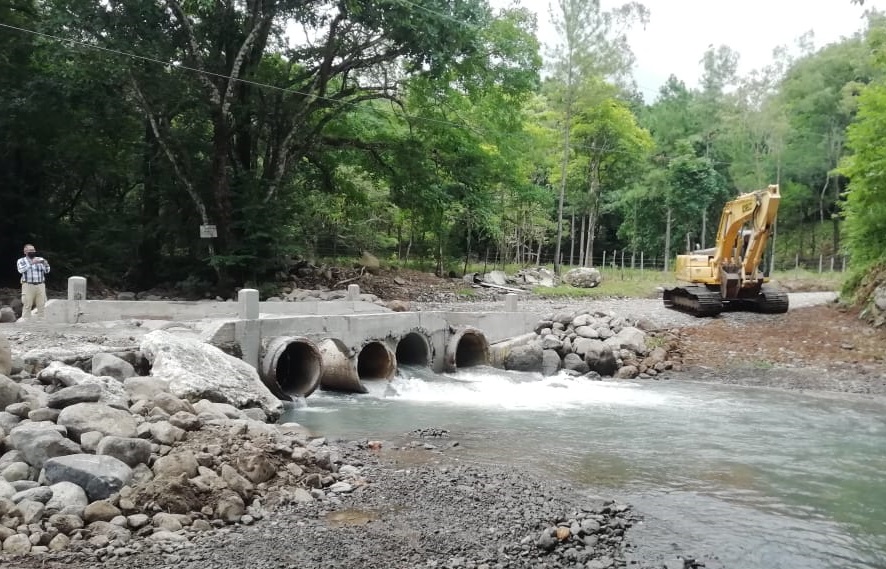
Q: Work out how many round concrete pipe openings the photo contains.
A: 4